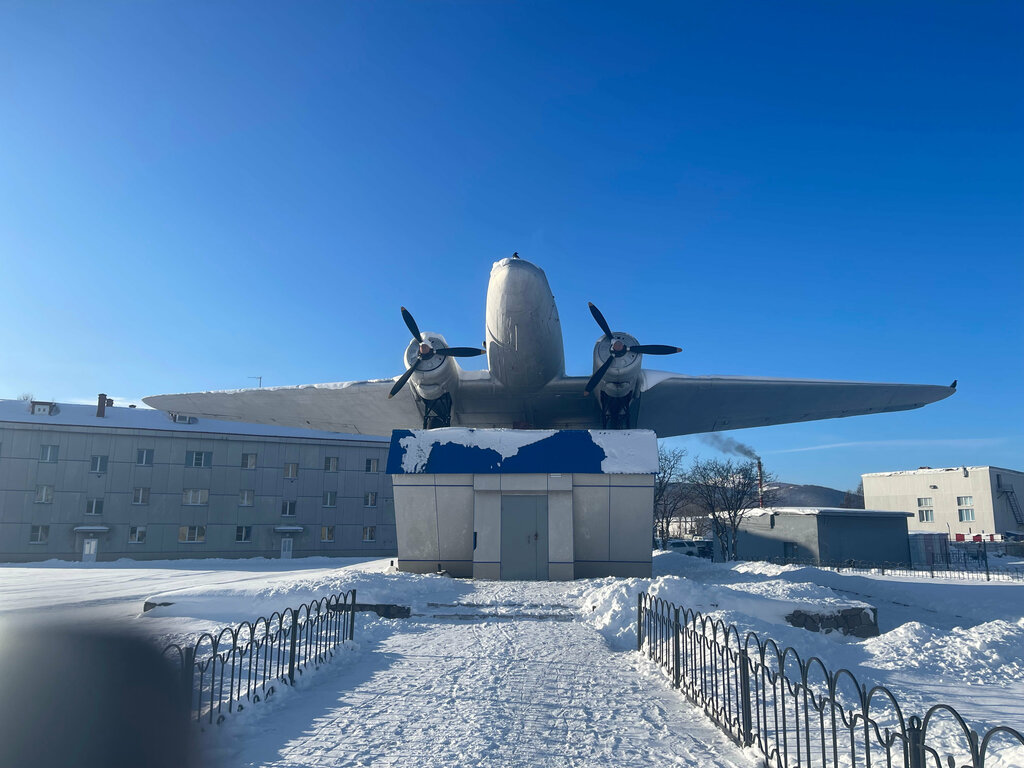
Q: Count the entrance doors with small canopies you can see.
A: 2